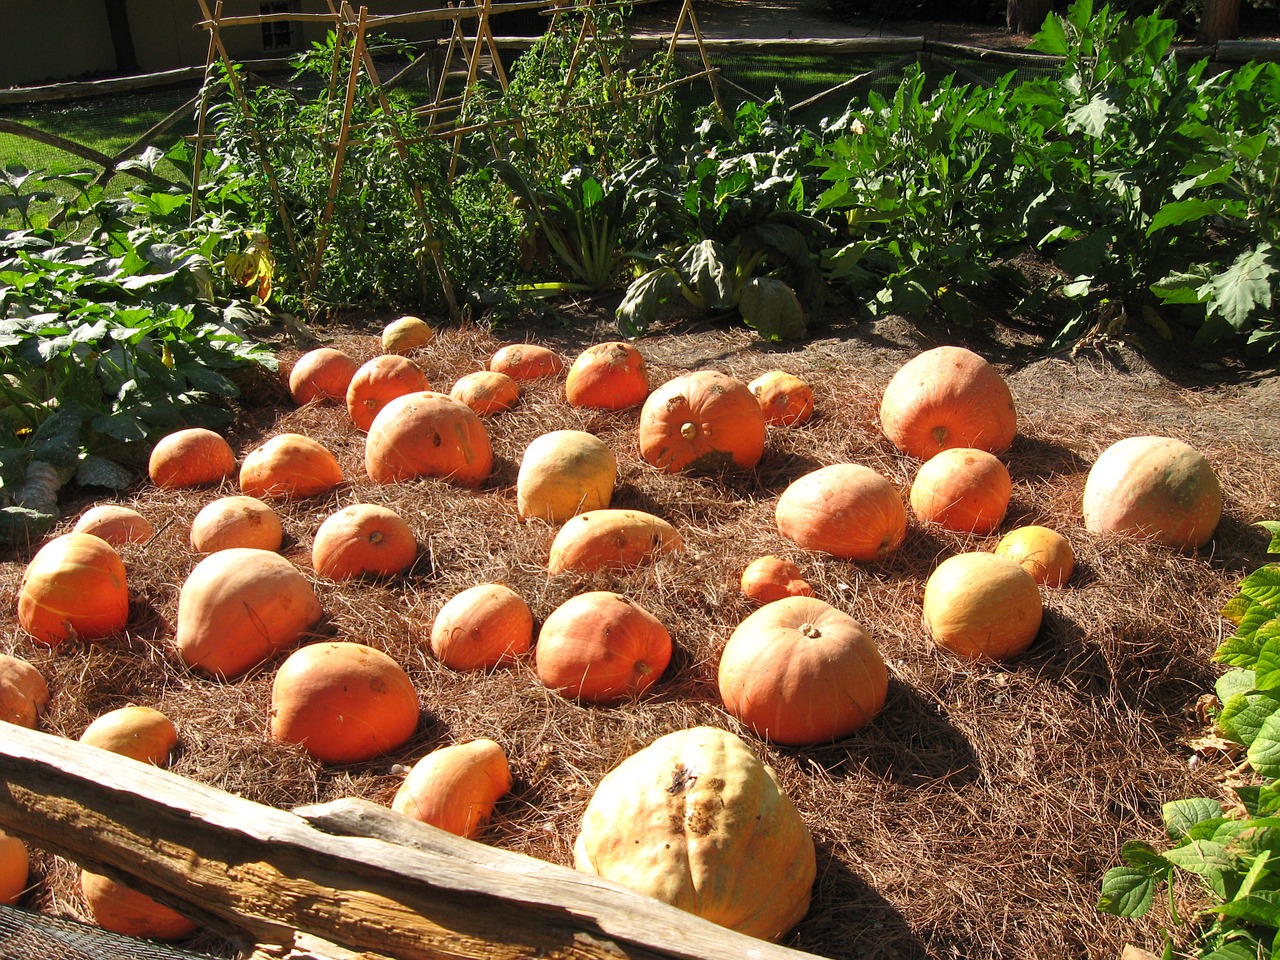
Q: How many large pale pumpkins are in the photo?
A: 1